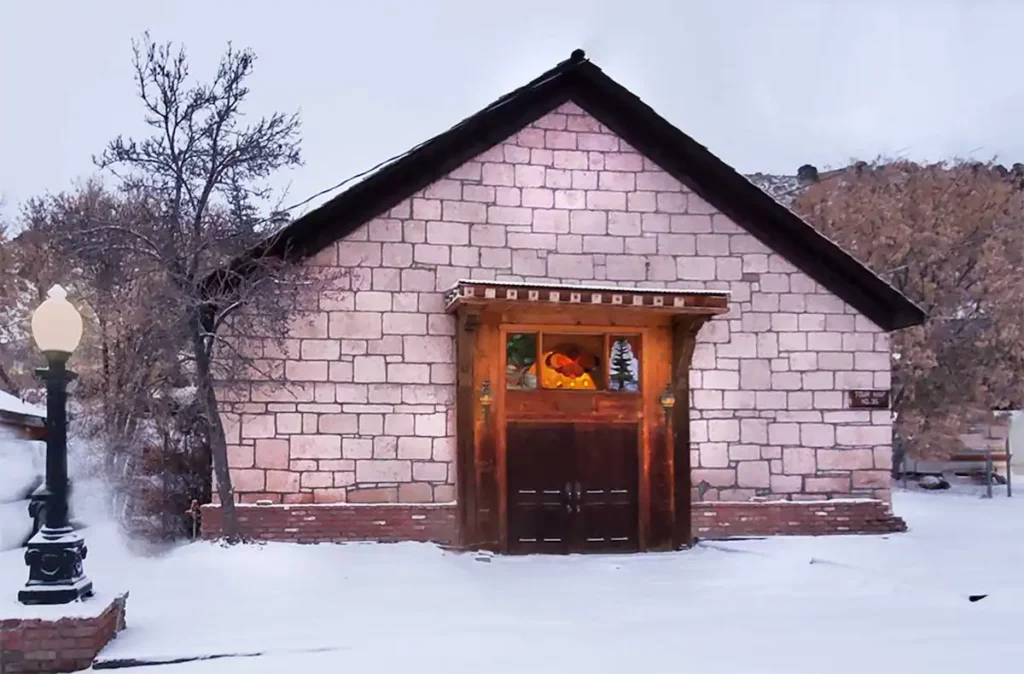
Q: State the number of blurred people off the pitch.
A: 0